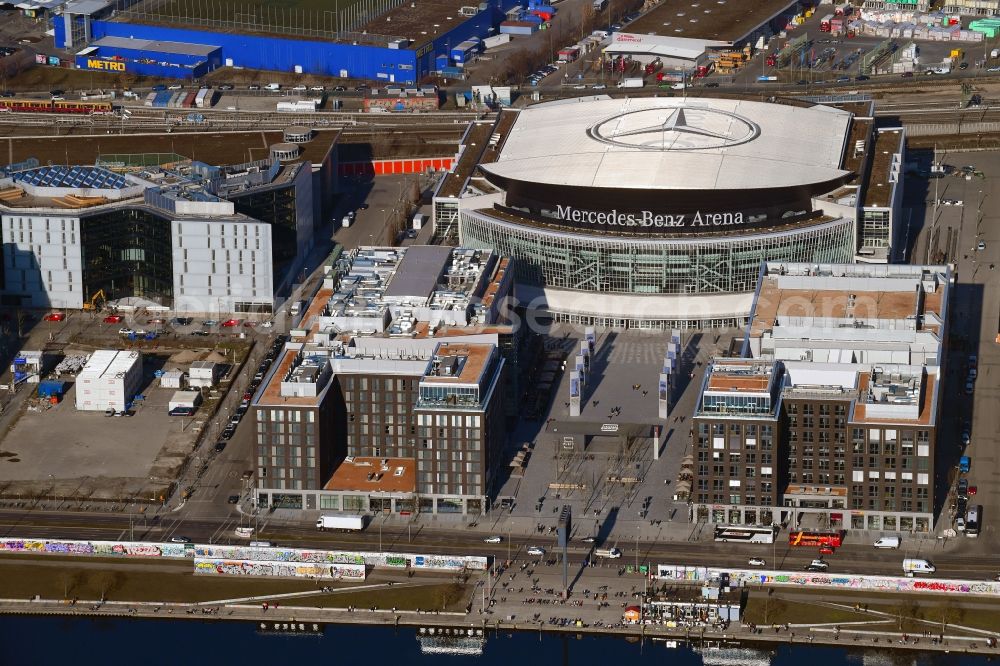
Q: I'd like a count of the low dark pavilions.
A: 1